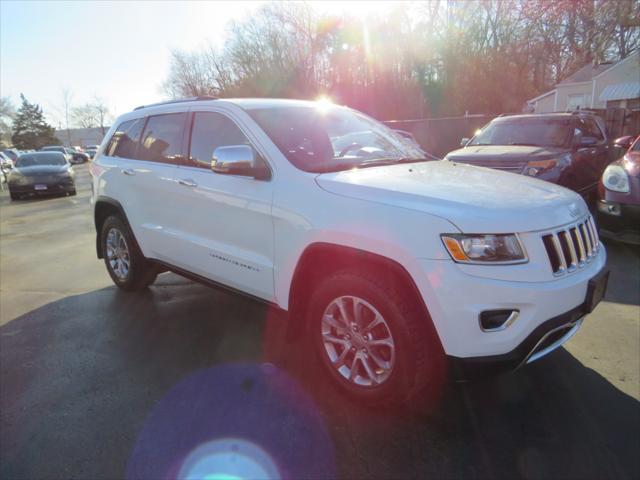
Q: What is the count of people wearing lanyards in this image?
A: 0